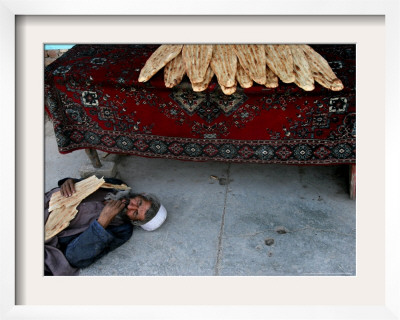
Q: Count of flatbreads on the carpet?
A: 12